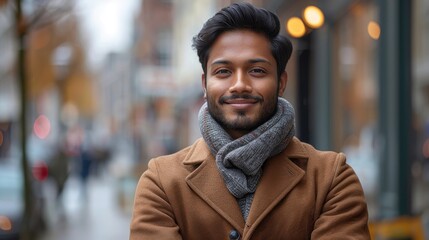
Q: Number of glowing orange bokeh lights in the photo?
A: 3